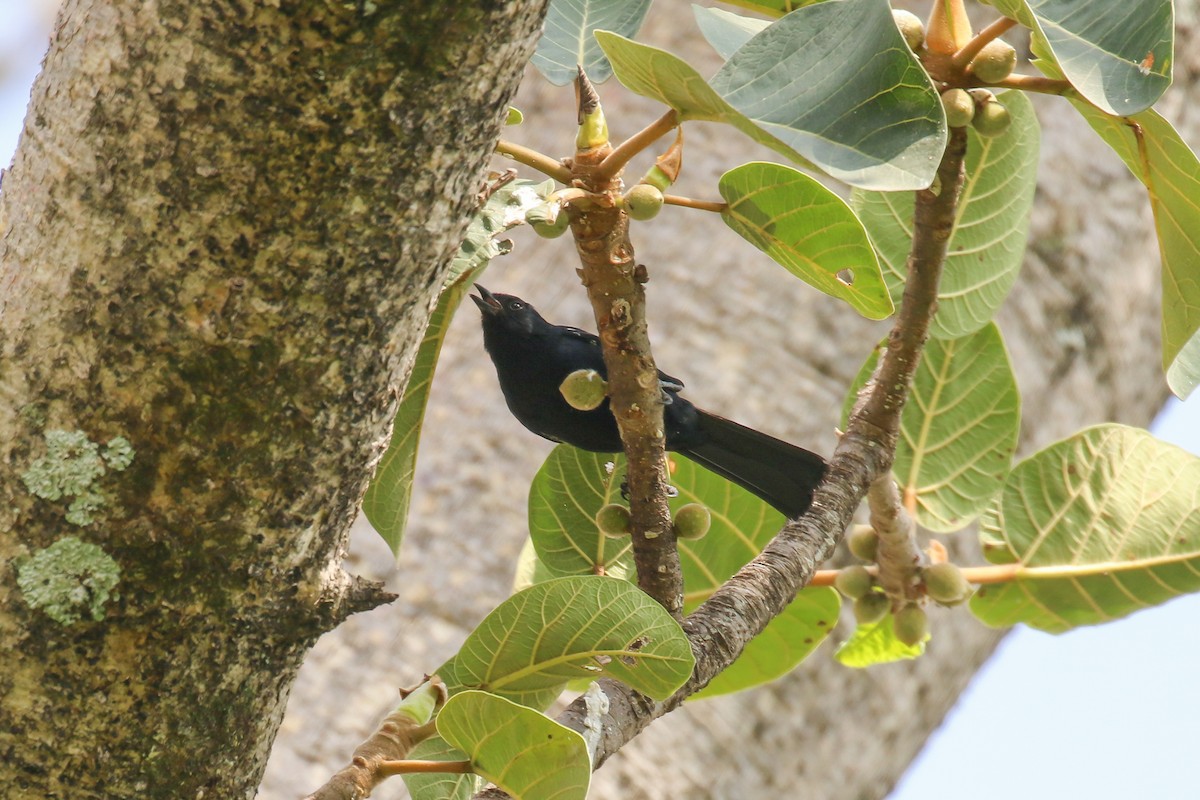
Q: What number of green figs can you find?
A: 14